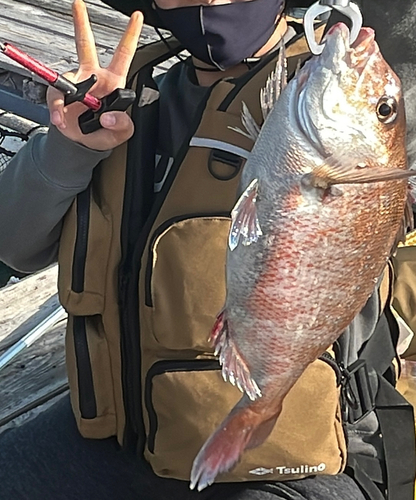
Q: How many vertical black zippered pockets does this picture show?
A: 2